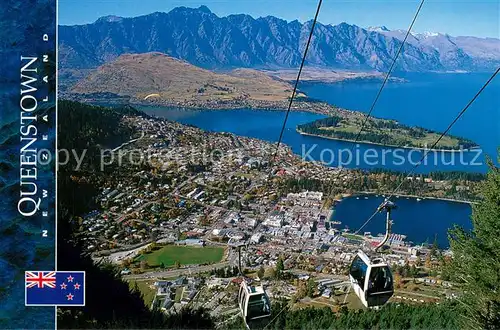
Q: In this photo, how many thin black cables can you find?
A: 3